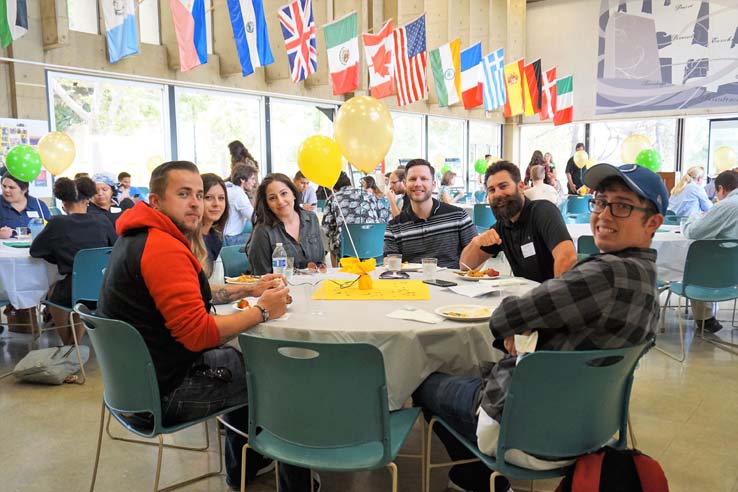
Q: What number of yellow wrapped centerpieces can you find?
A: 1